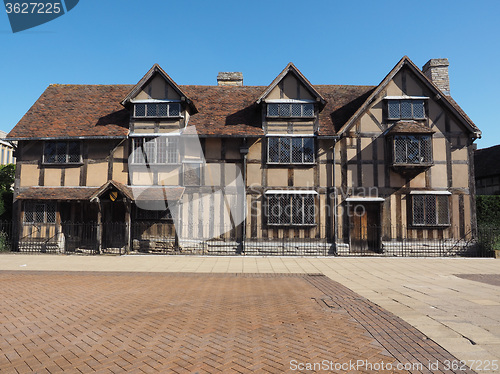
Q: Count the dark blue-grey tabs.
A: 2